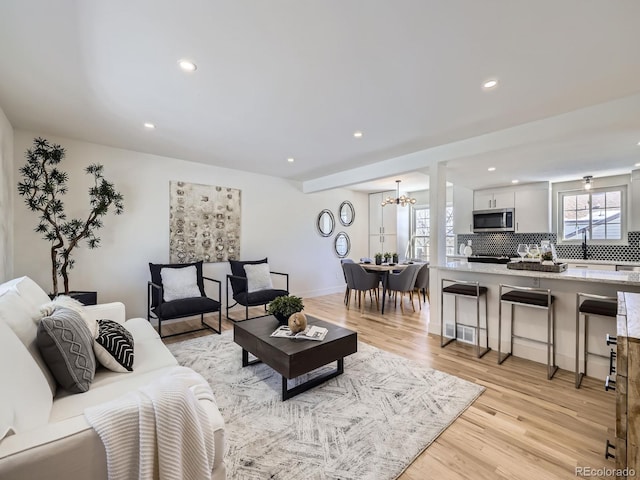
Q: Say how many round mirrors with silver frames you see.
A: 3